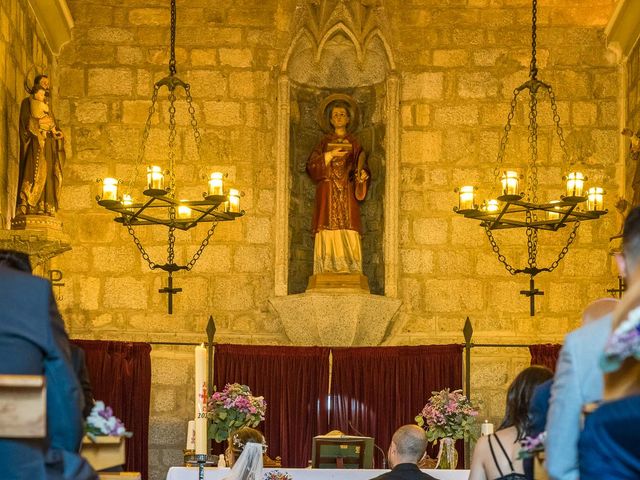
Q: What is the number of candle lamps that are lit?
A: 12